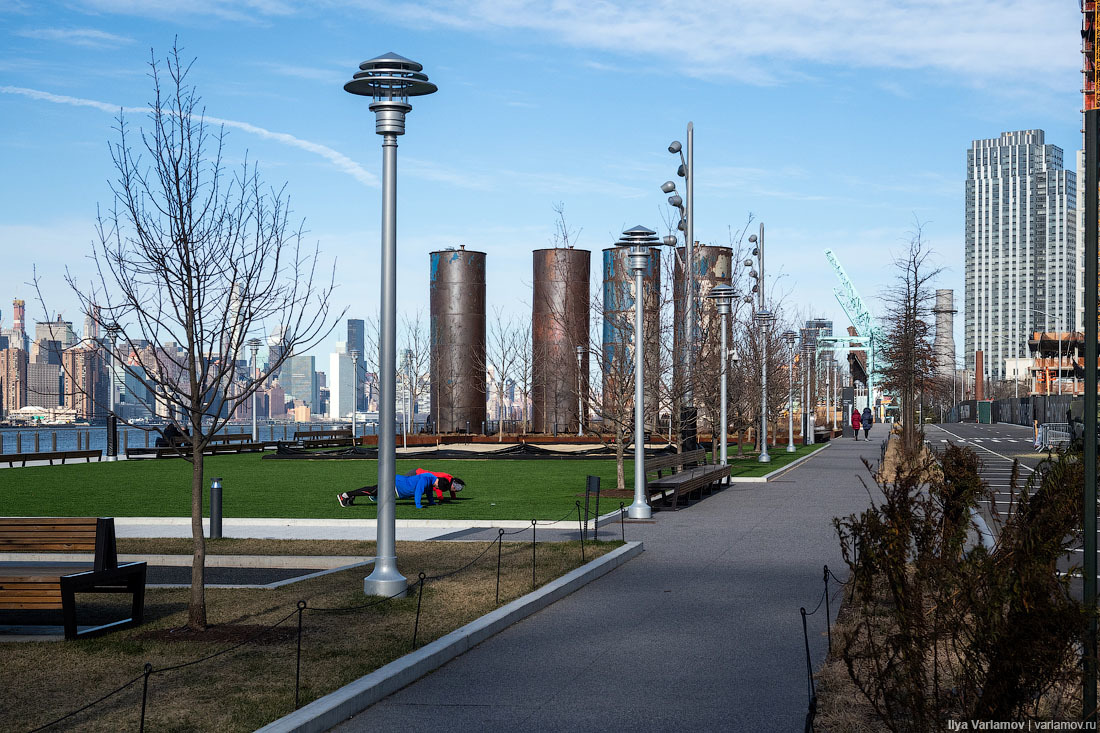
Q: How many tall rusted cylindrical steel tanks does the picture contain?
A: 4